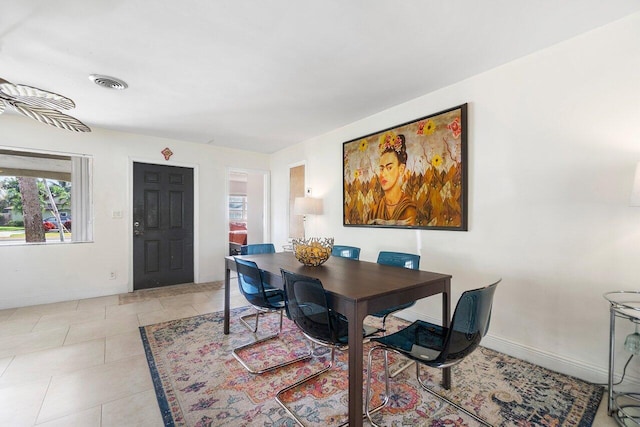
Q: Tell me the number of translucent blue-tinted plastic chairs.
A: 6